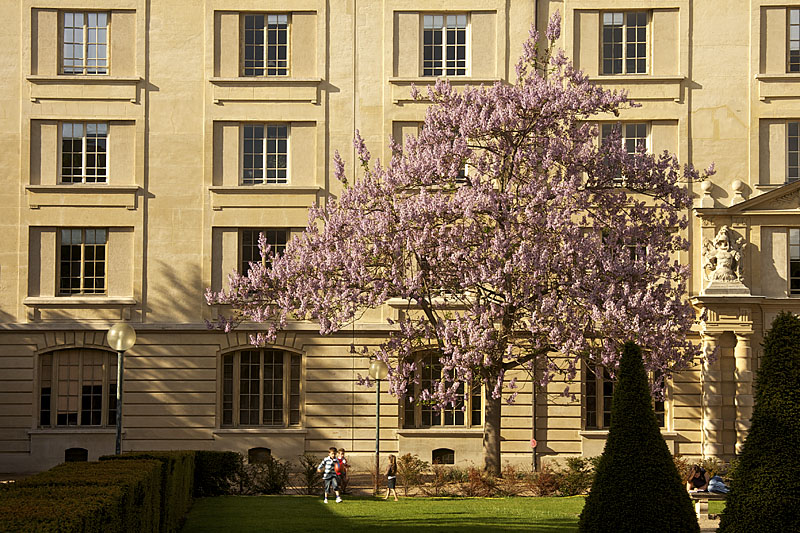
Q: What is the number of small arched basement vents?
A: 3